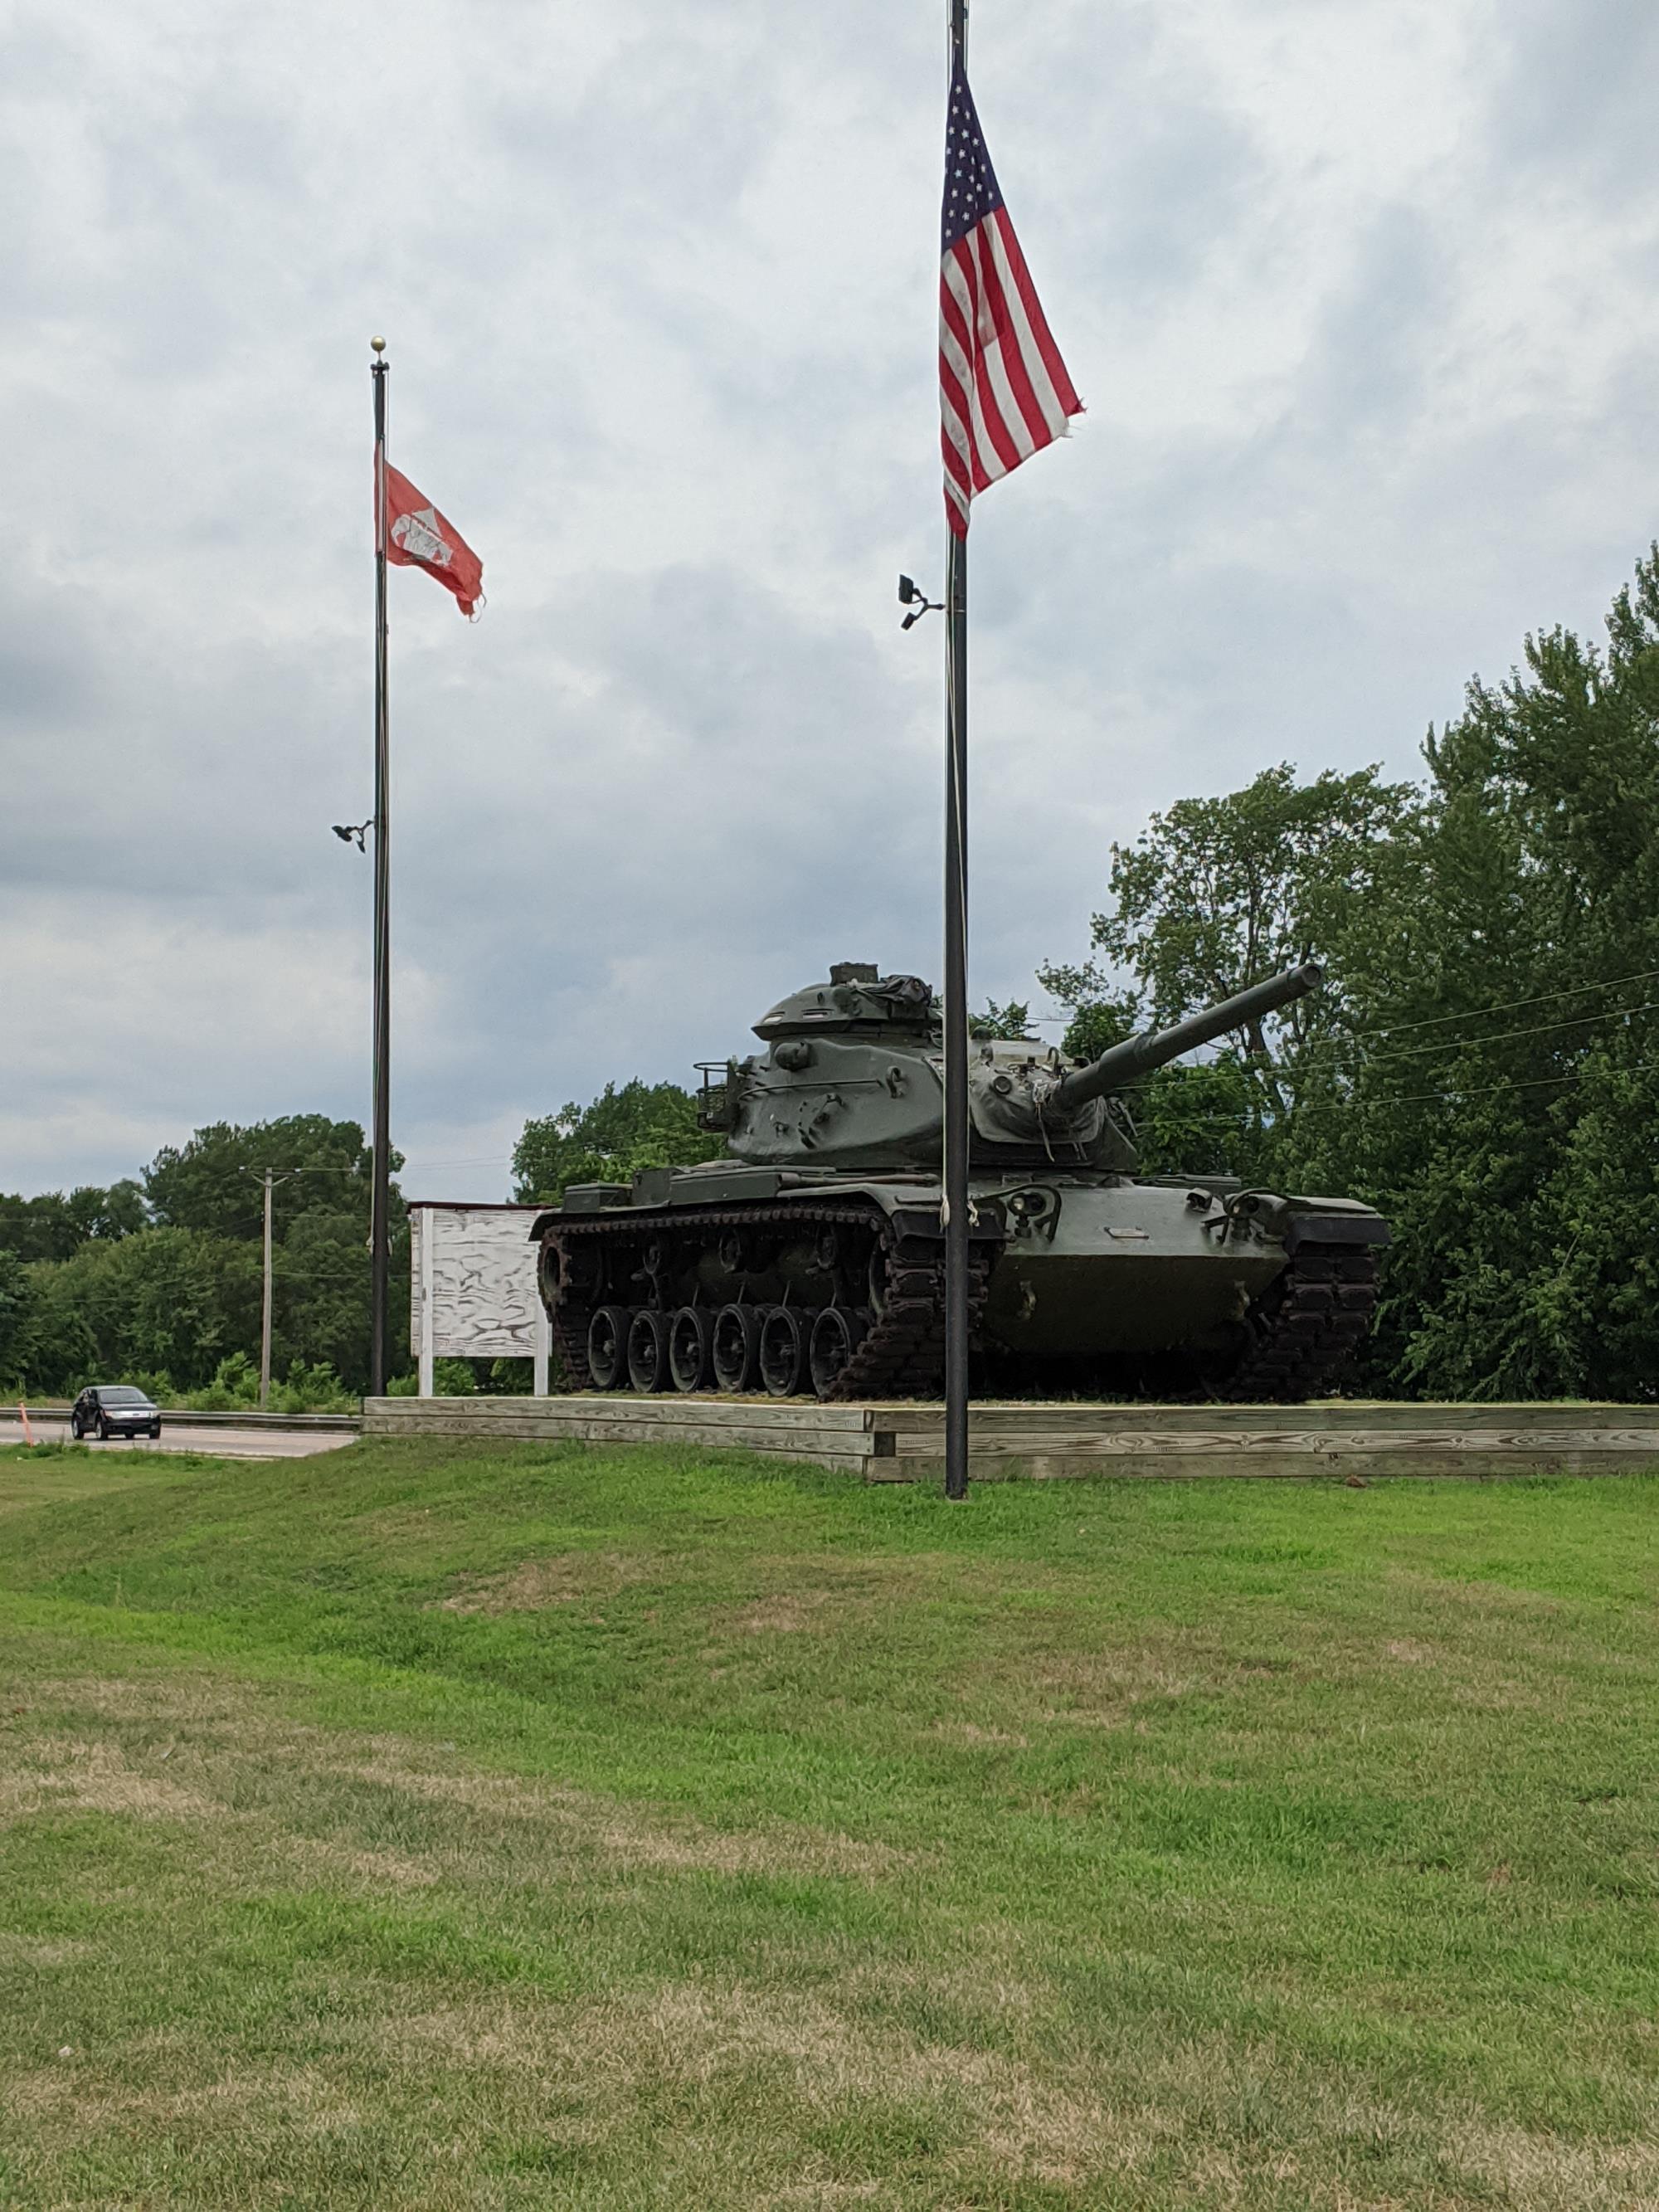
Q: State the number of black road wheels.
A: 6